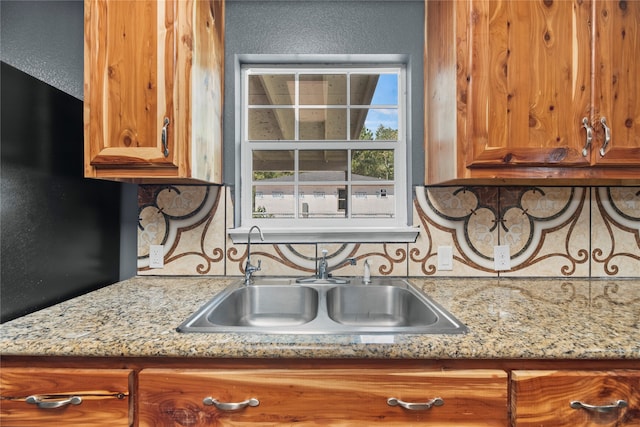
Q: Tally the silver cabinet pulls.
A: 7